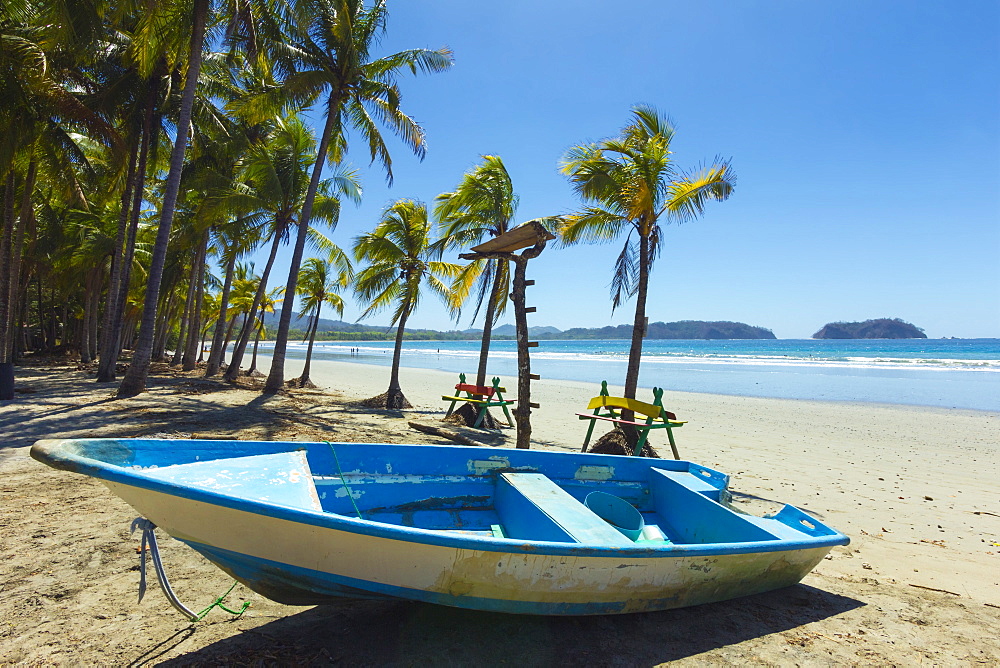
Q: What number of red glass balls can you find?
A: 0